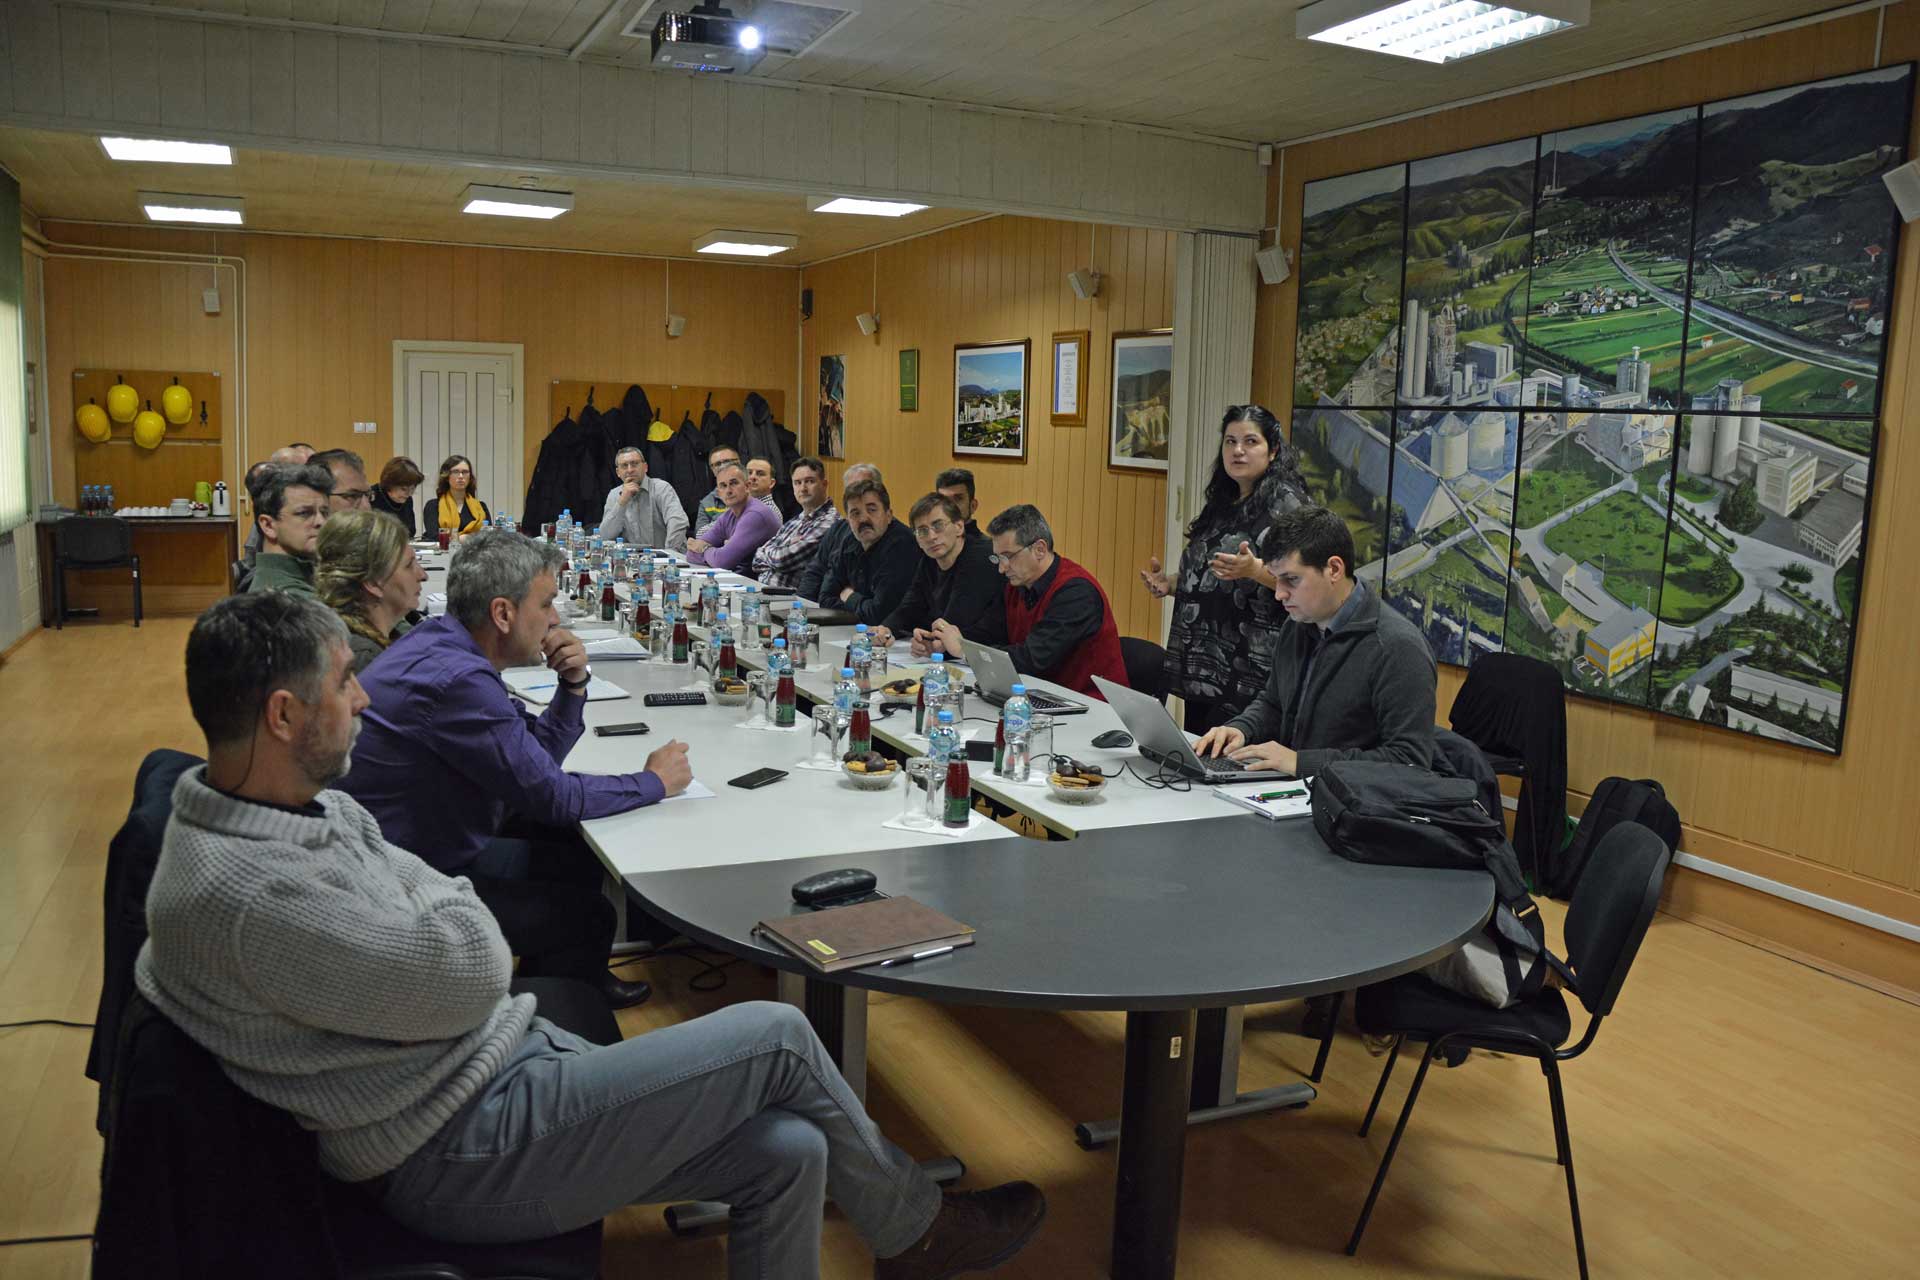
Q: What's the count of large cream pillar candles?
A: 0